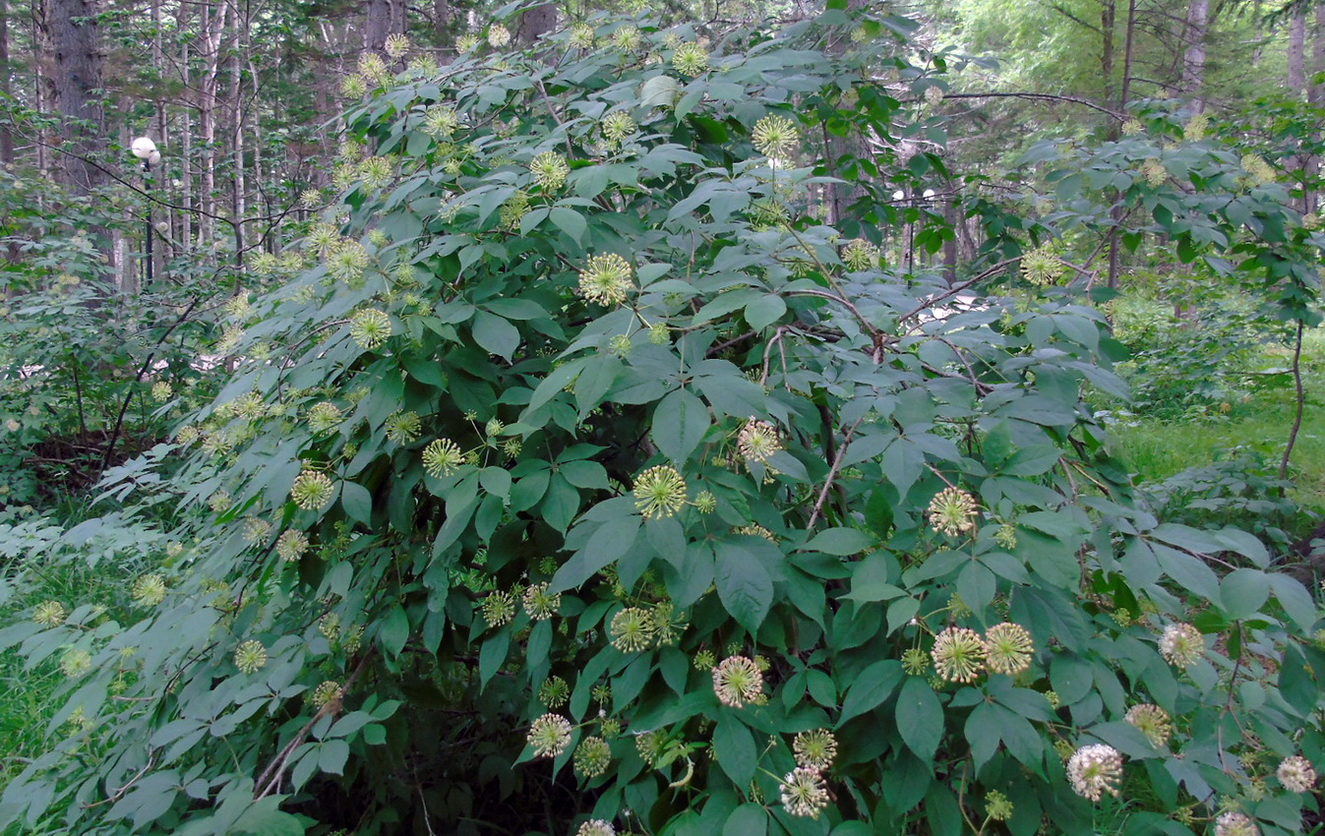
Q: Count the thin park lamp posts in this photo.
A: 2